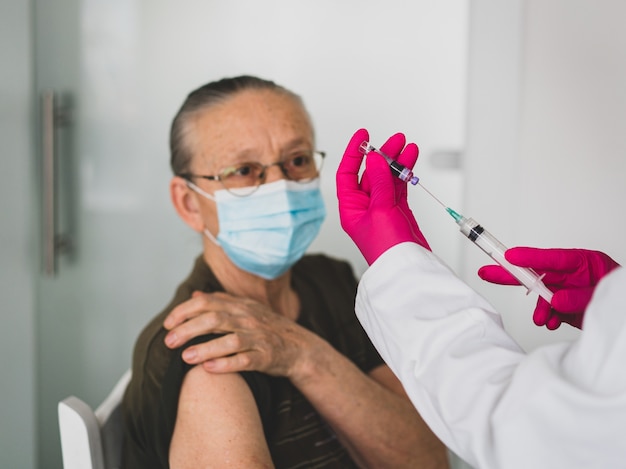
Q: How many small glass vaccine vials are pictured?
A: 1